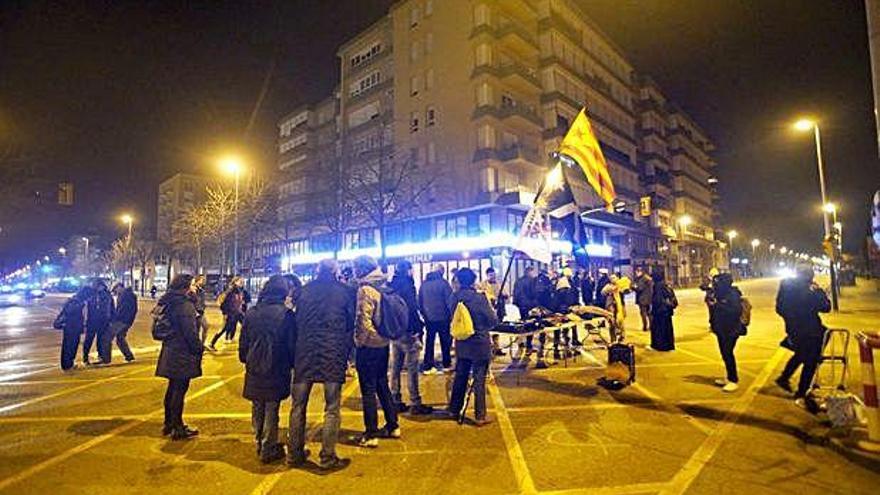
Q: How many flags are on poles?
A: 3